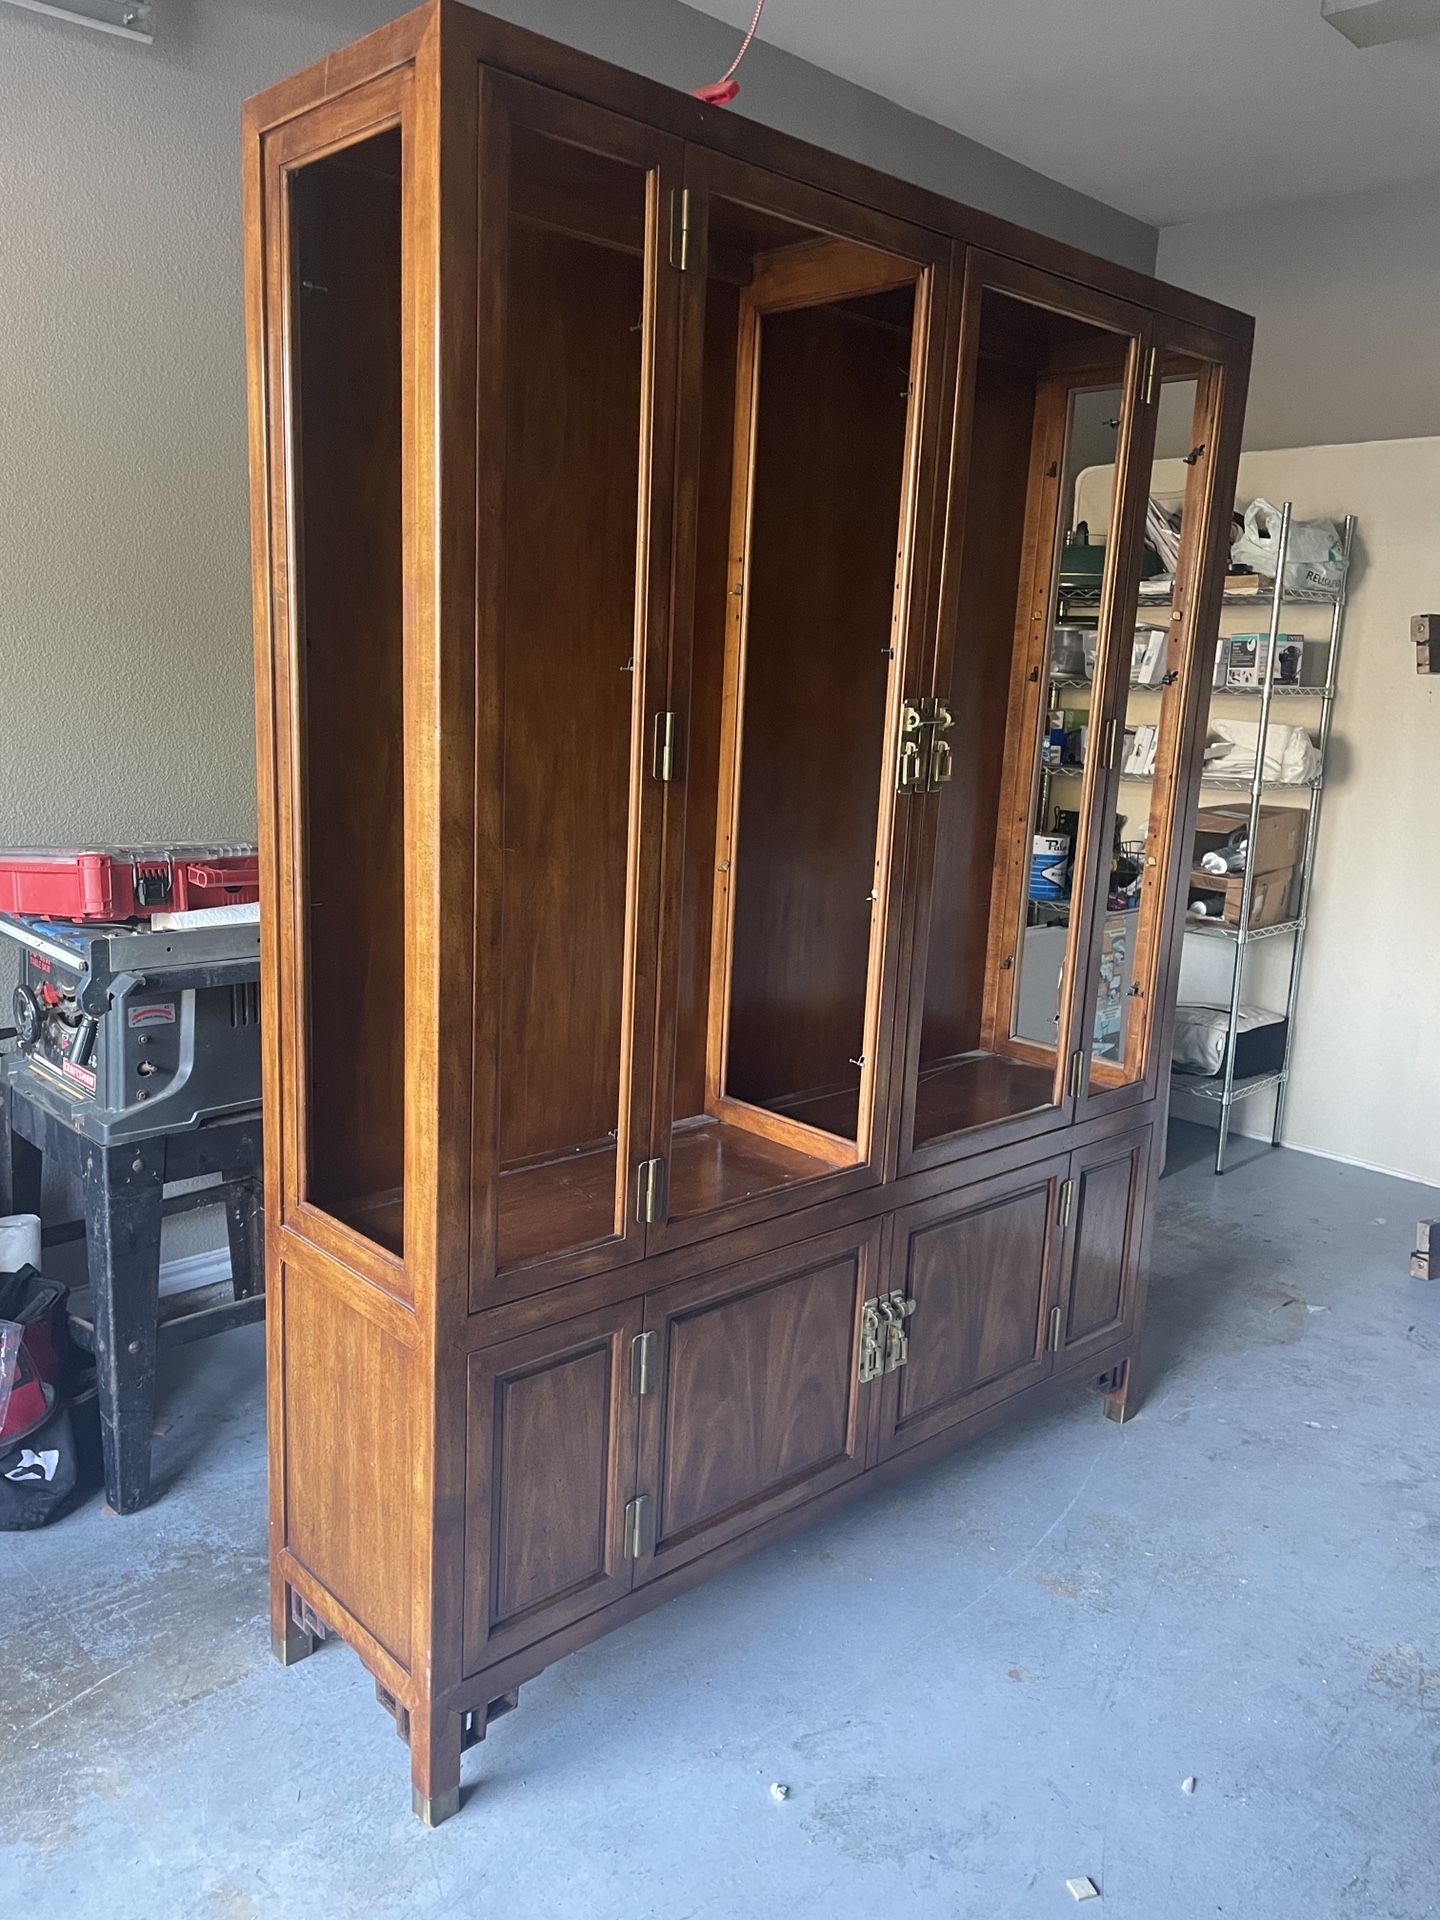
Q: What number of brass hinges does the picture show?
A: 10